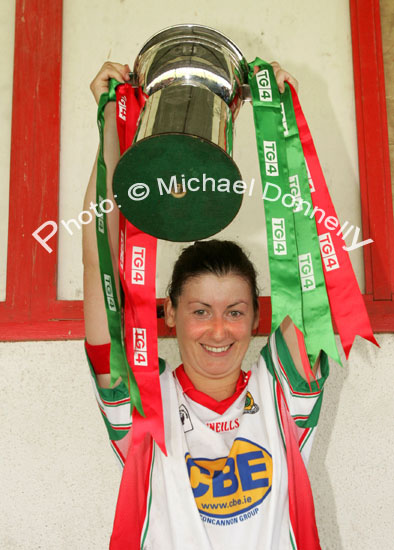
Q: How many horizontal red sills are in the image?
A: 1